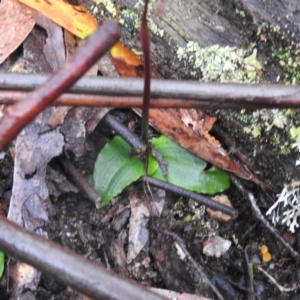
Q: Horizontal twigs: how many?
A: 2